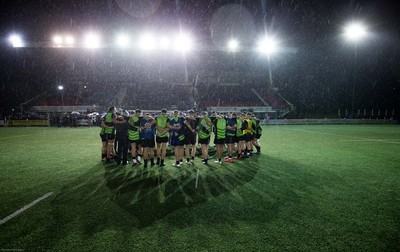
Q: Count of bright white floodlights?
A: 11